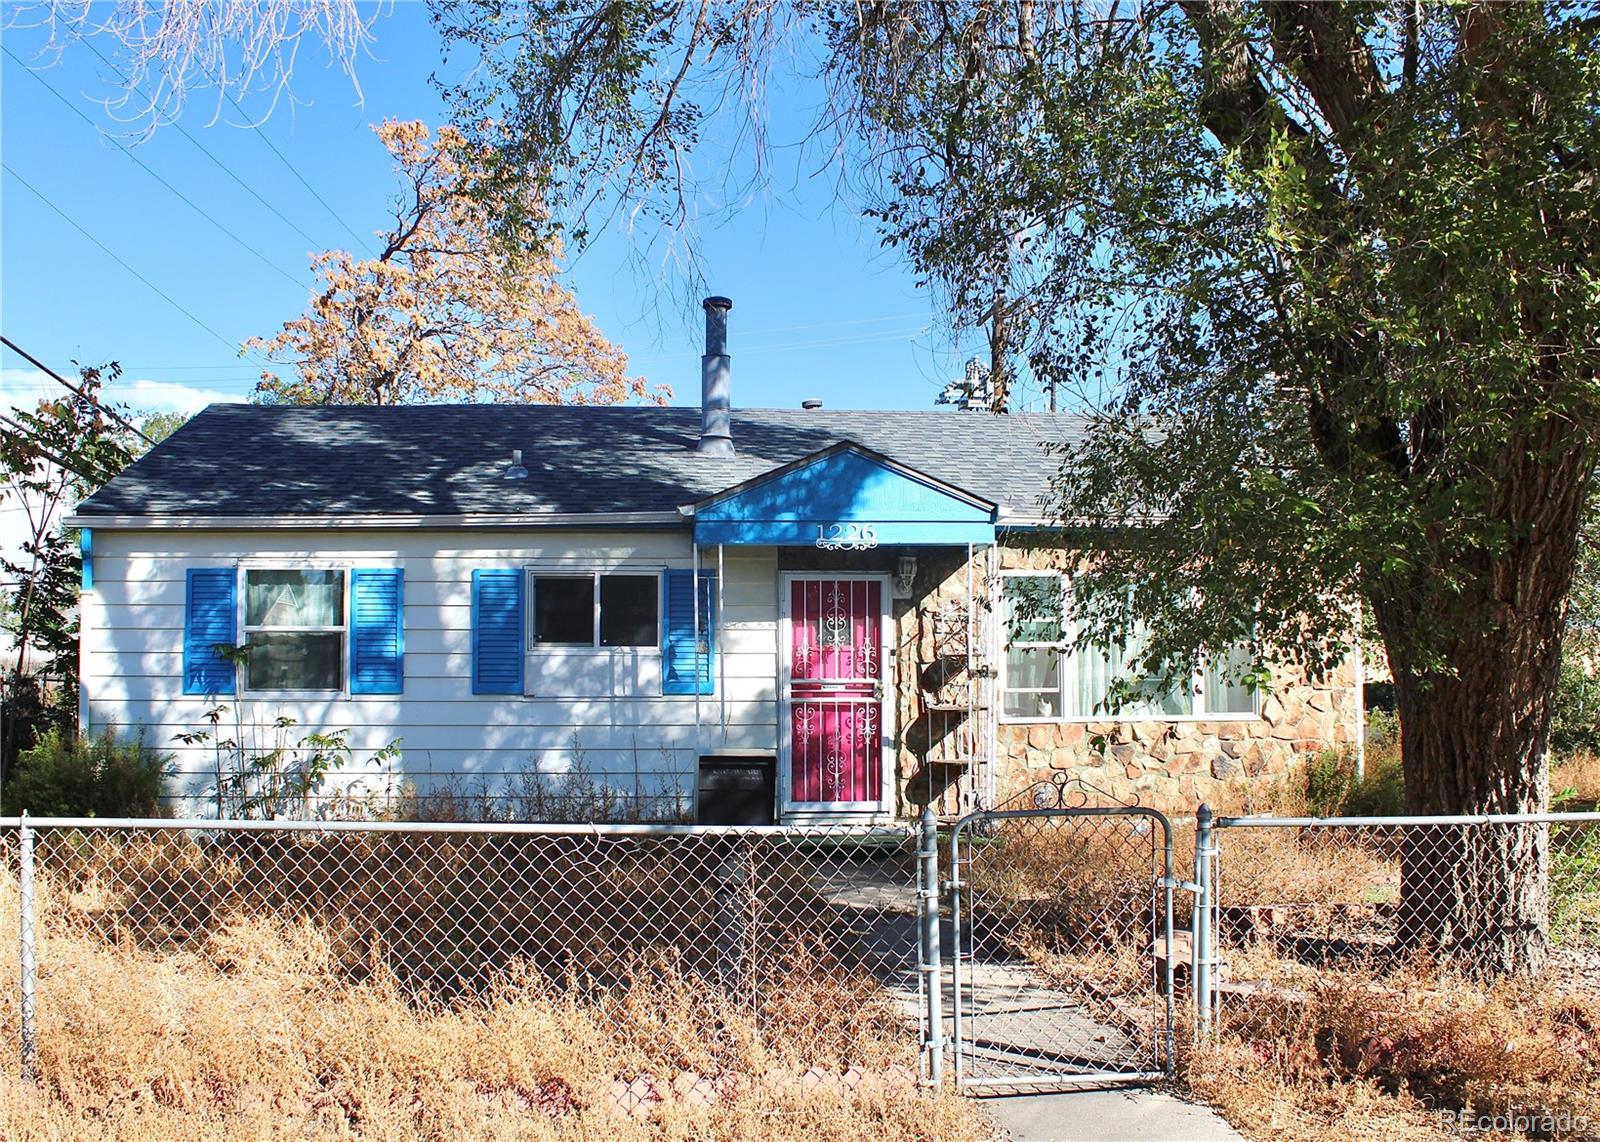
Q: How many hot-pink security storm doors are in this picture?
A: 1